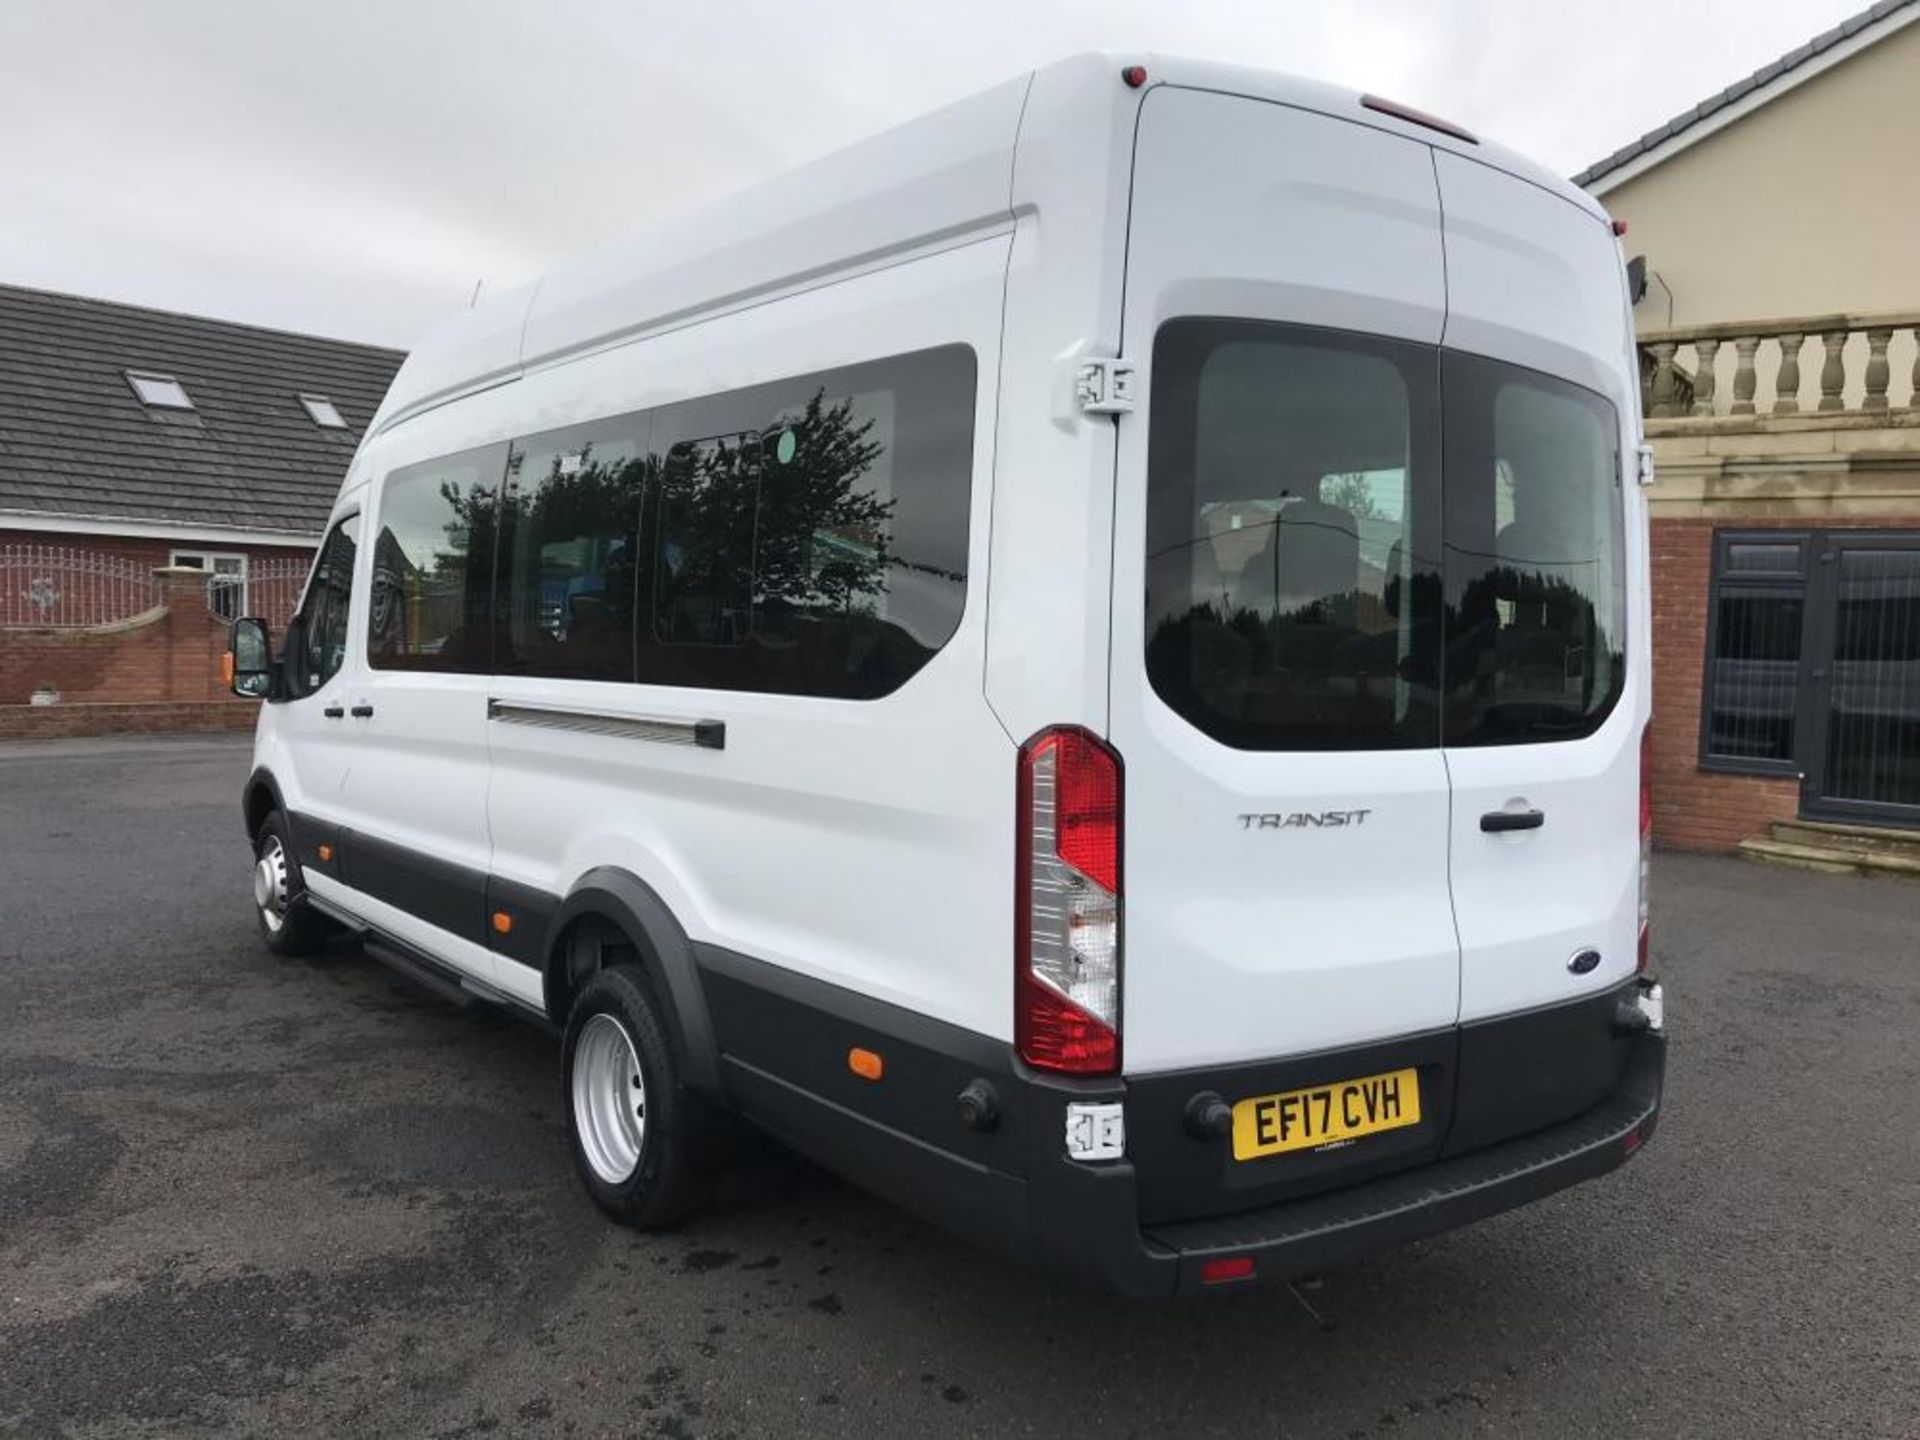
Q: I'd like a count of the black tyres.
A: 2